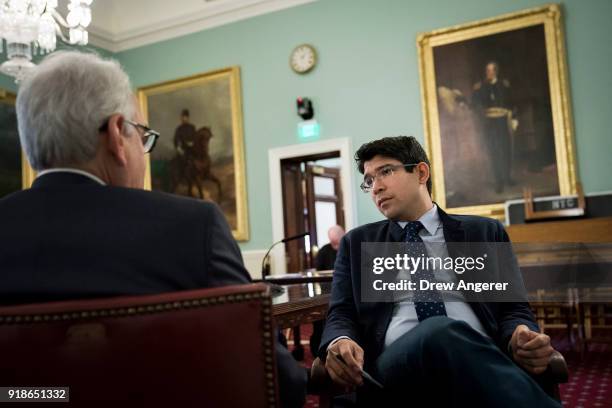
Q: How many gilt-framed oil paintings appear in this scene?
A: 3